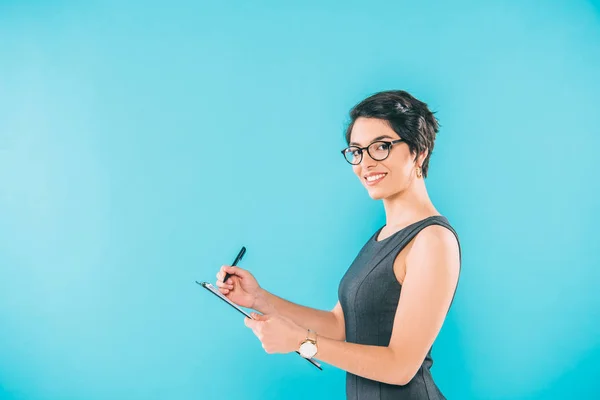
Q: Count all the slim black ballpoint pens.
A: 1